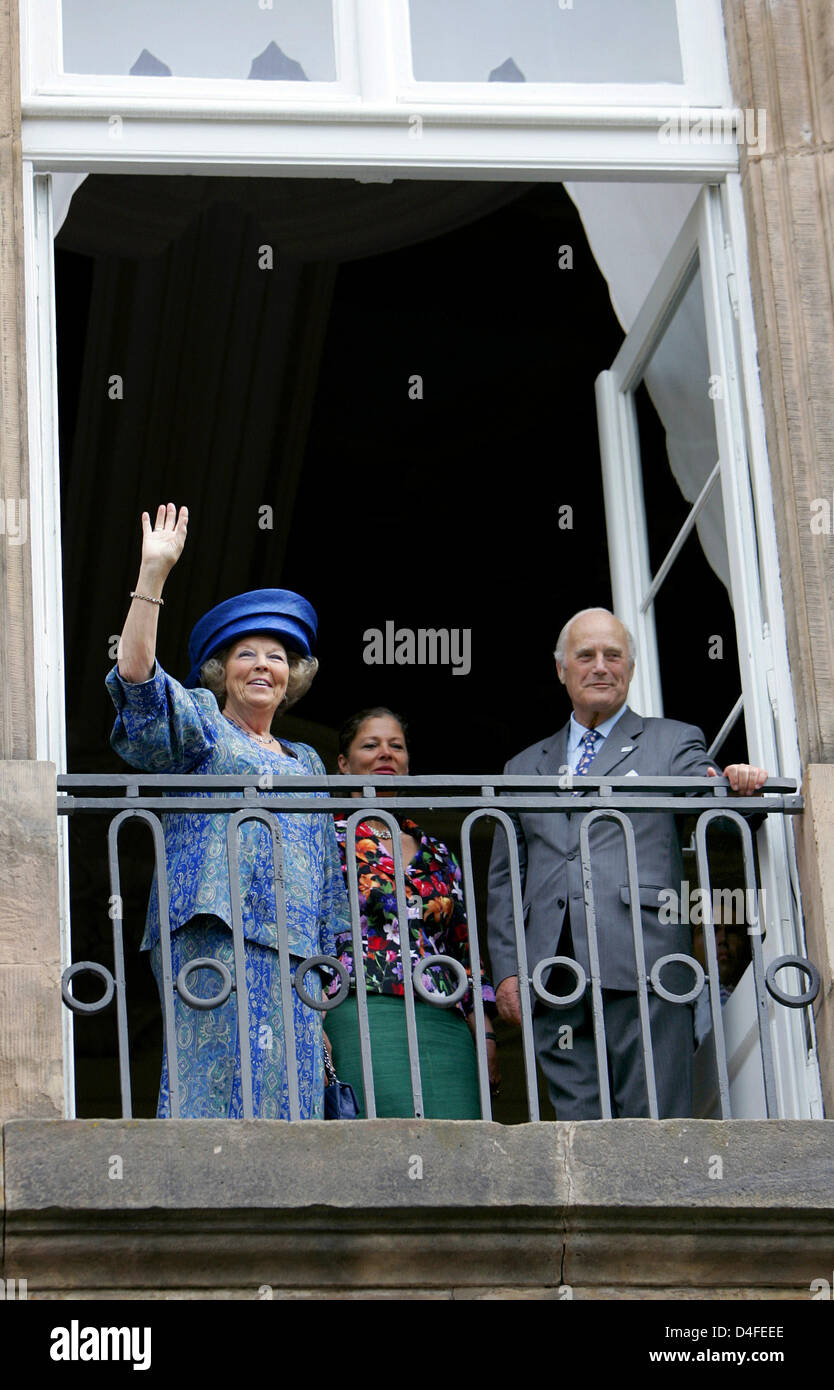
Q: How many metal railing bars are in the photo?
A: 12